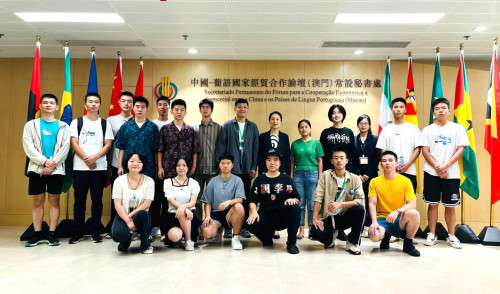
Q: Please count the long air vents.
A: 2